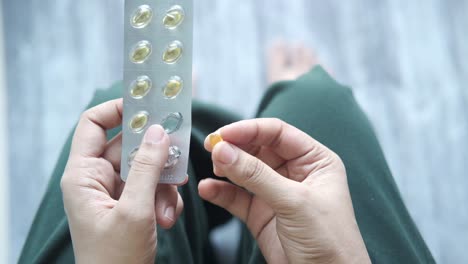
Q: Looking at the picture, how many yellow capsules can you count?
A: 8